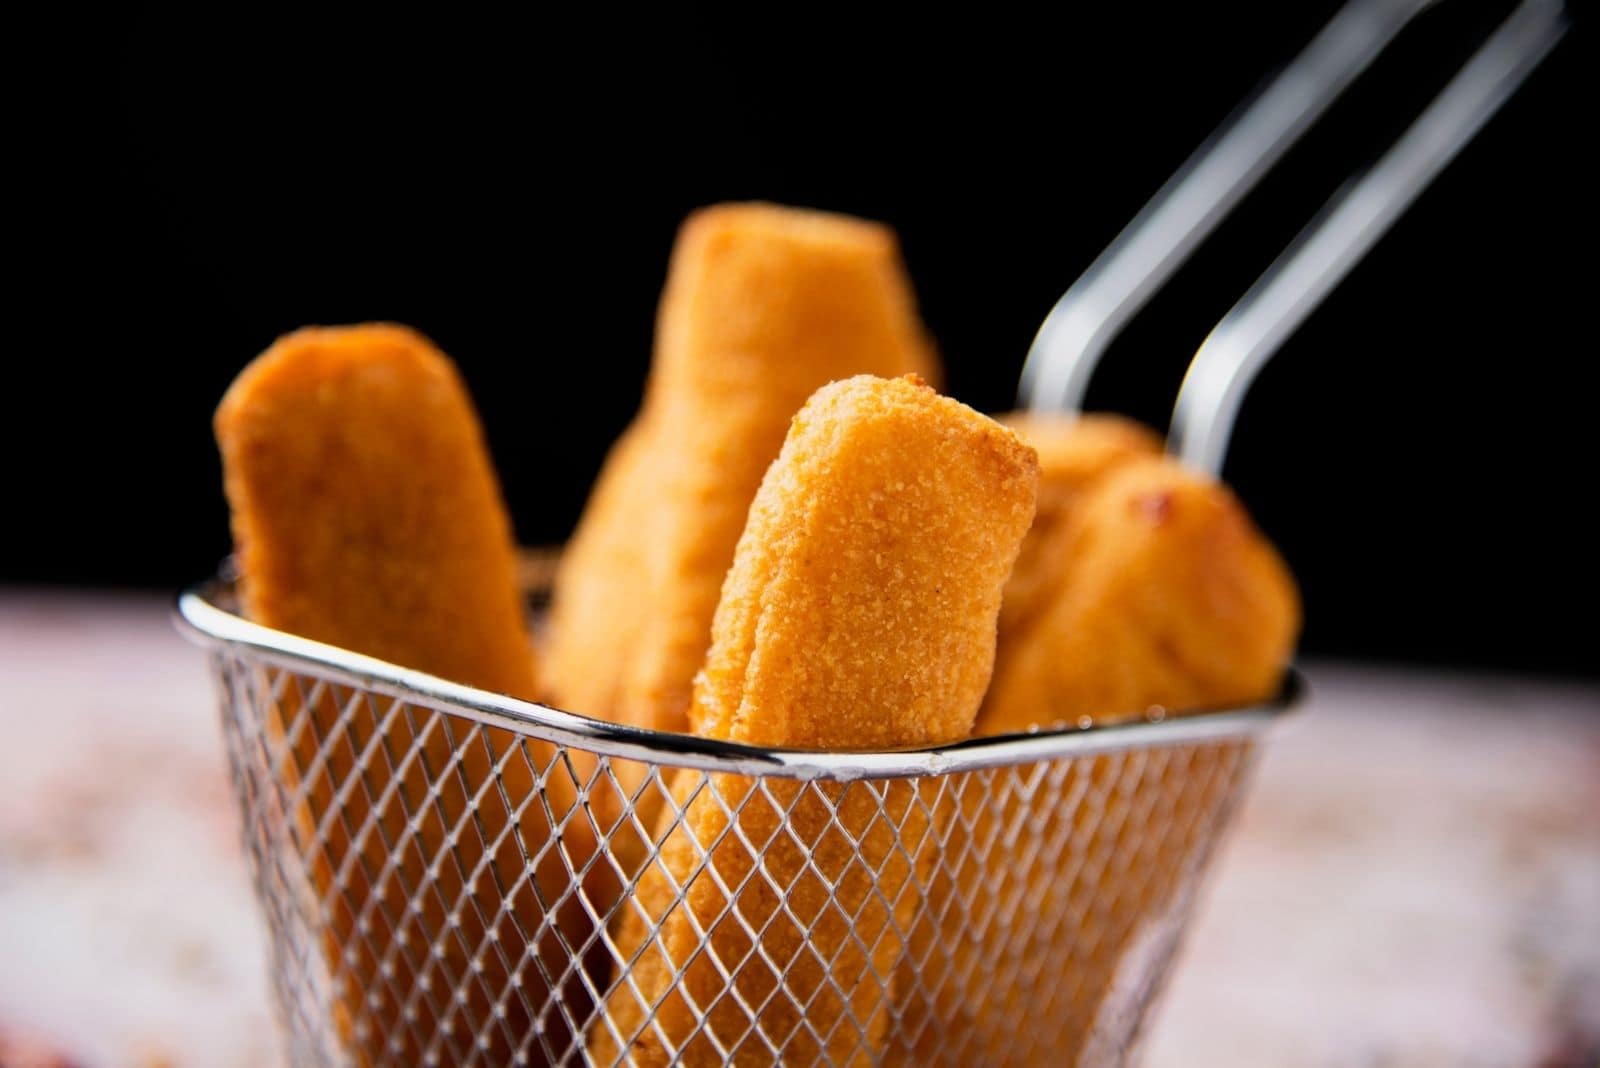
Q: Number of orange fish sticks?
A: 5